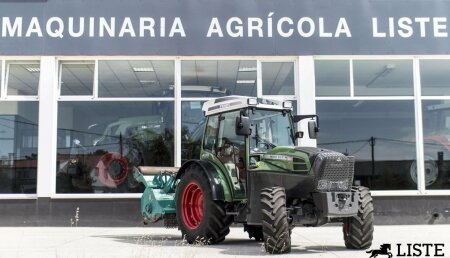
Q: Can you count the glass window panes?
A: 13